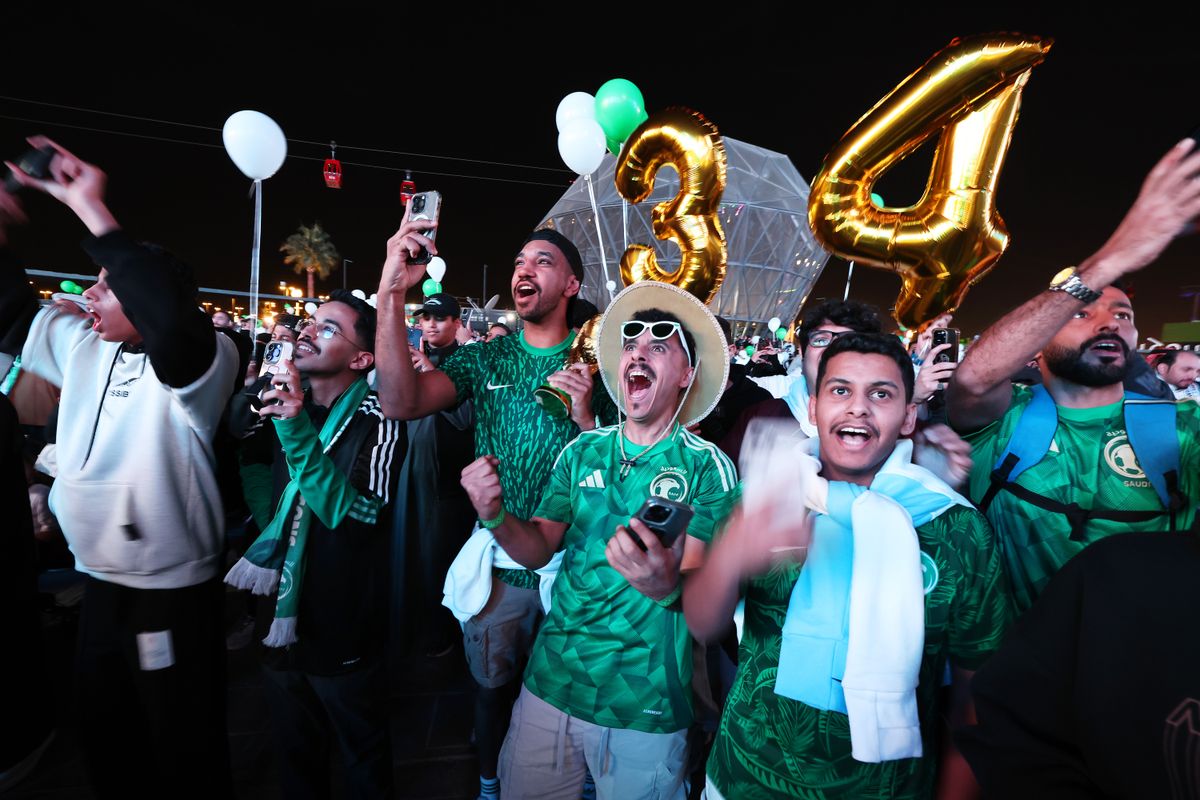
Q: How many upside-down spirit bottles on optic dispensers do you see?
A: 0